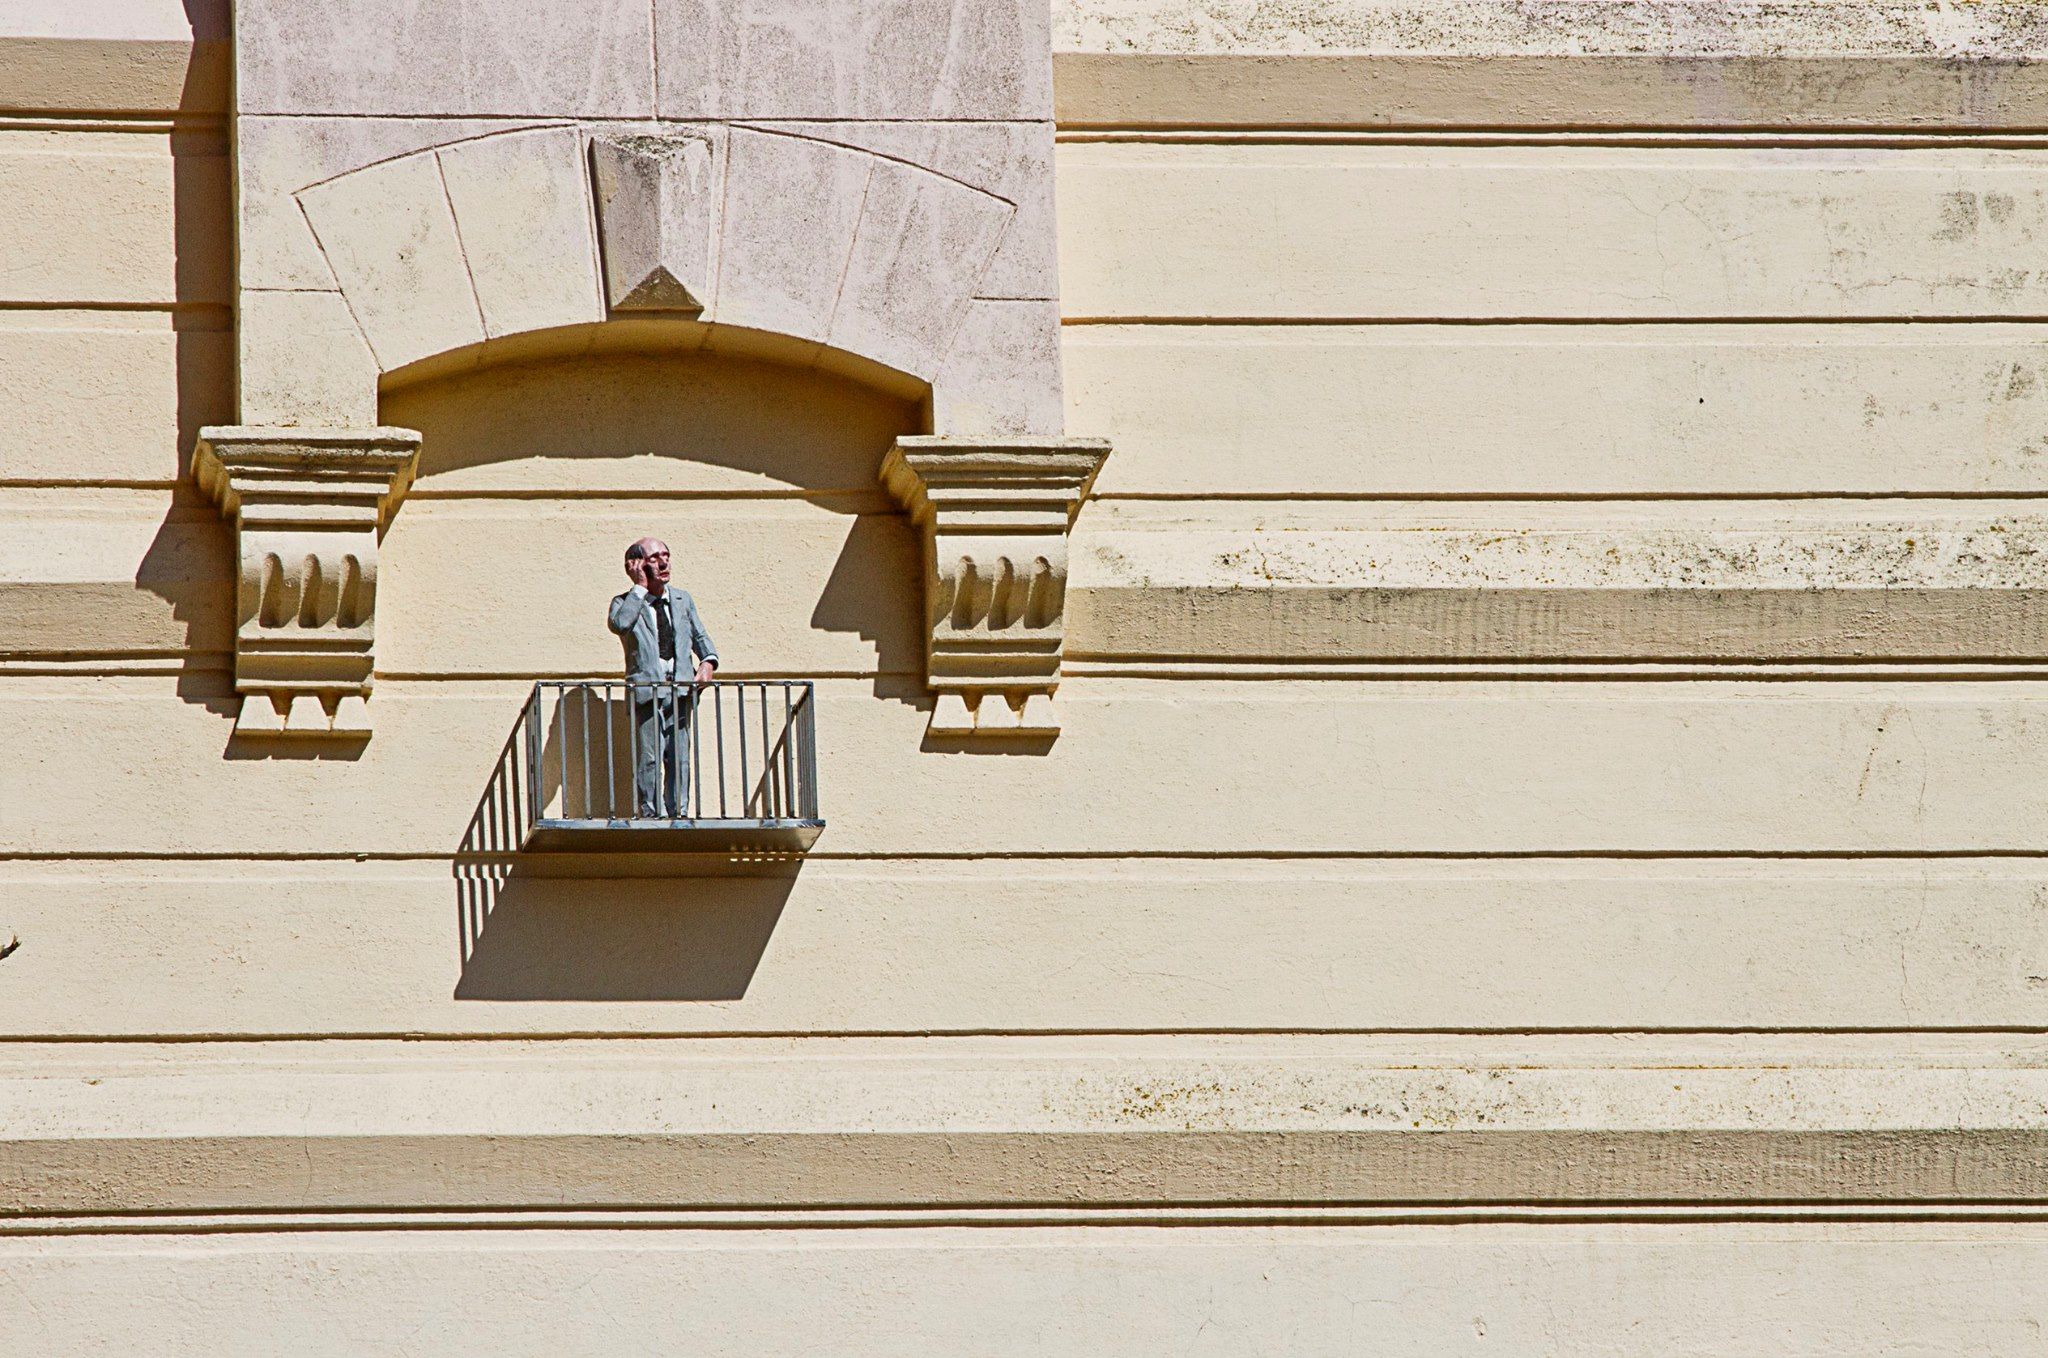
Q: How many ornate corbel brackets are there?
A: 2